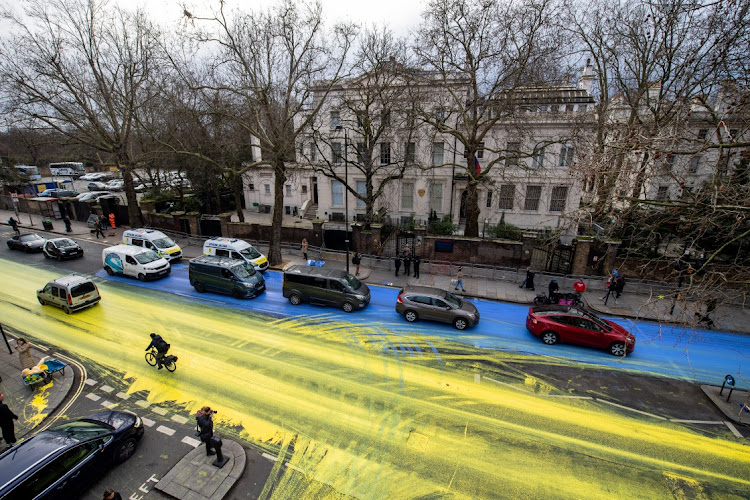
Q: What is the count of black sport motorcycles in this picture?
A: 0